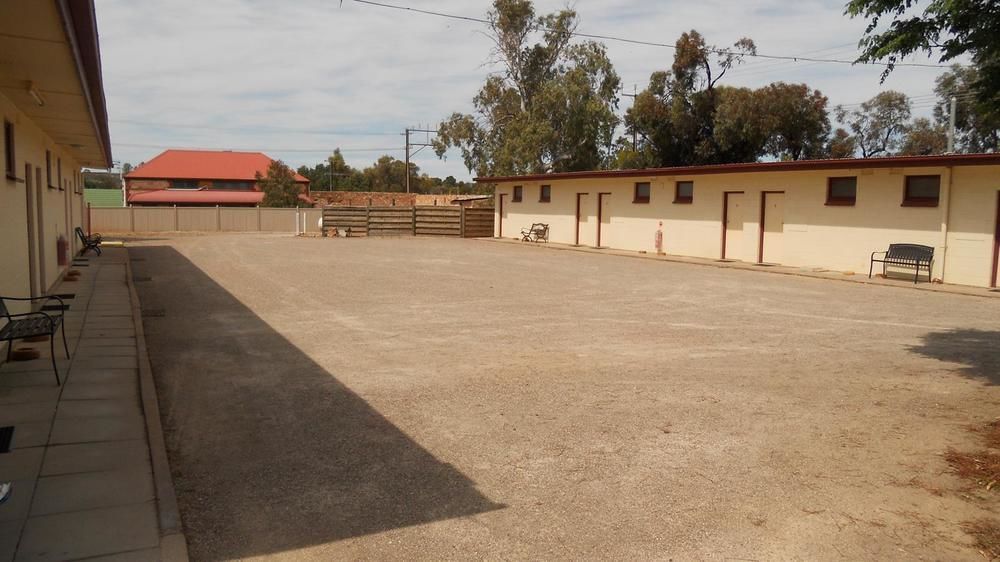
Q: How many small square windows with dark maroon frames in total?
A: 6